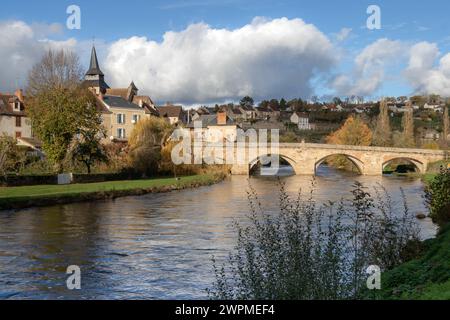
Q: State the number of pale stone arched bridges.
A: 1